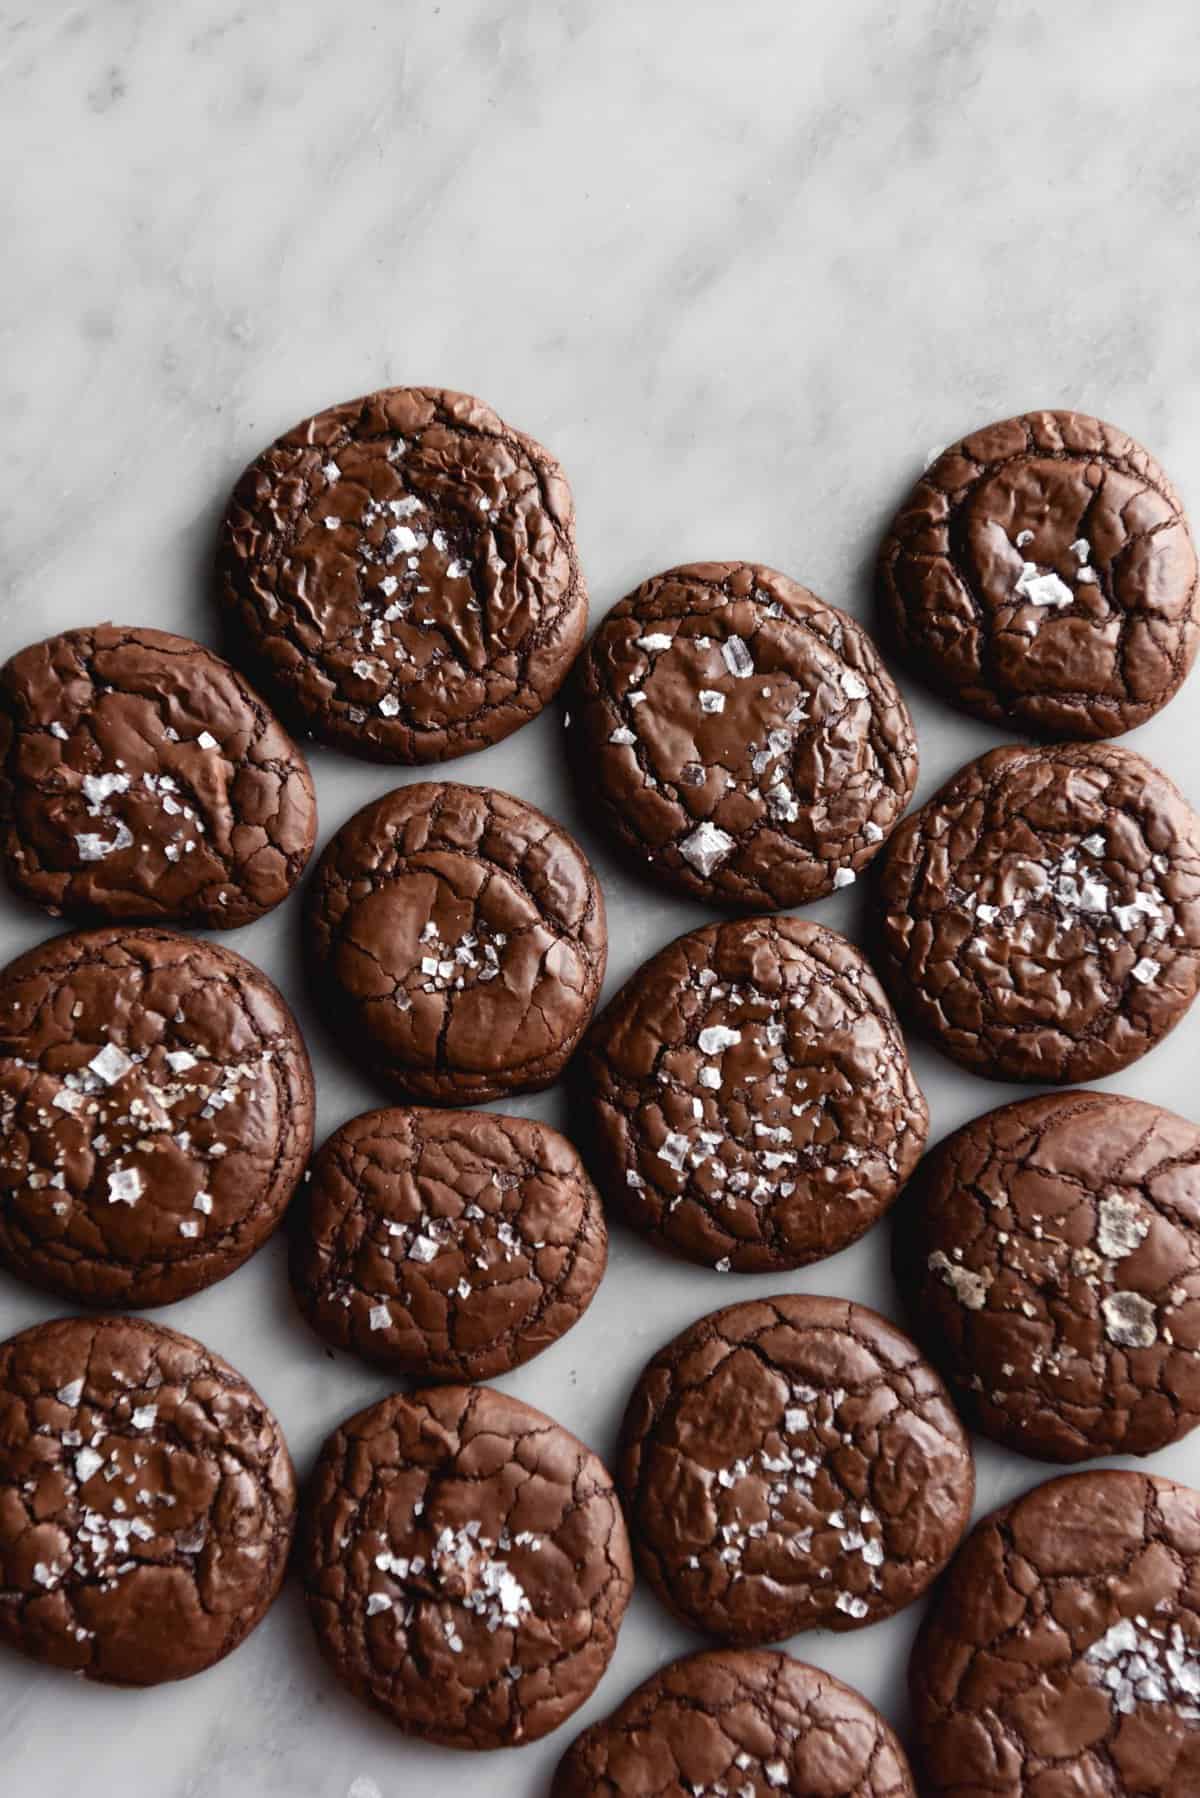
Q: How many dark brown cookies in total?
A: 15